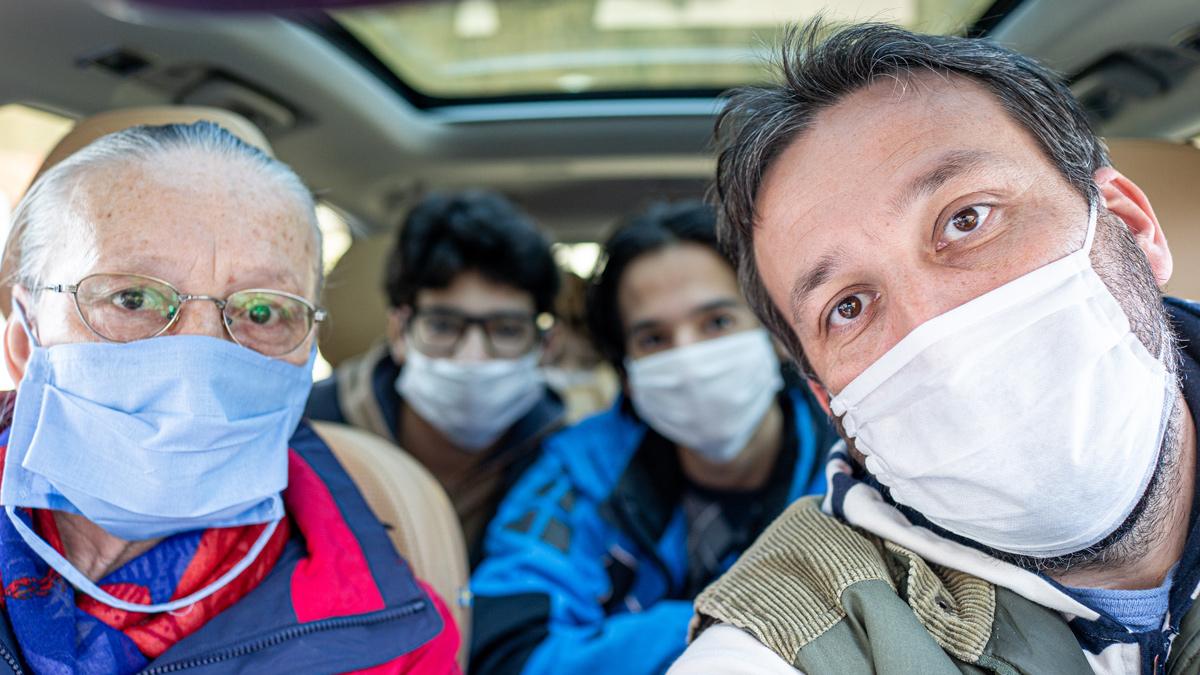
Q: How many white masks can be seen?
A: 3